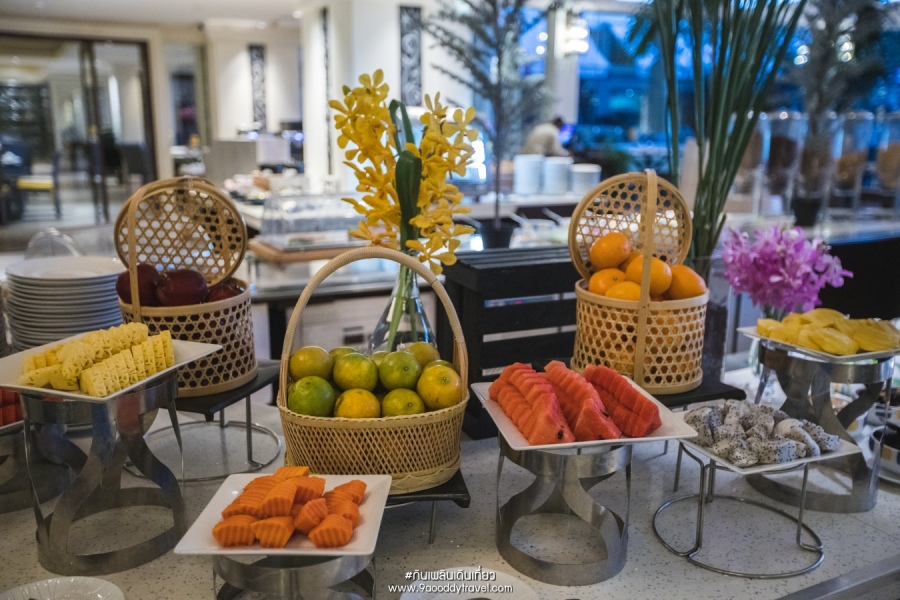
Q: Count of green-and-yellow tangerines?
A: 11